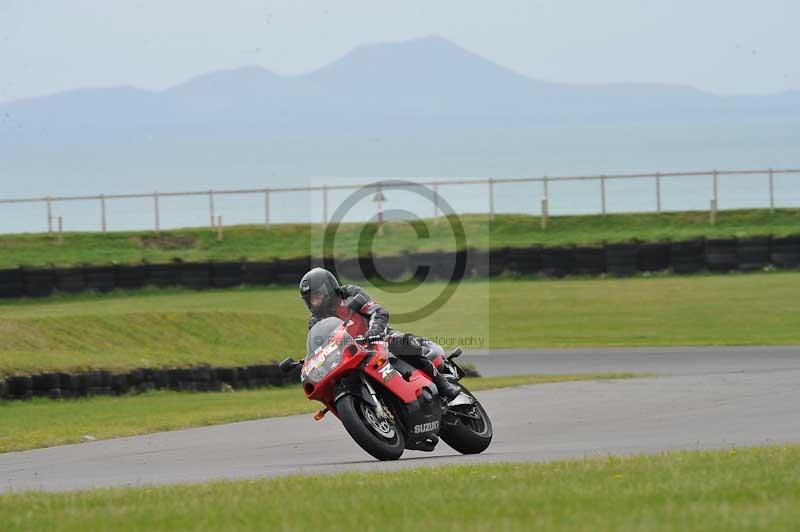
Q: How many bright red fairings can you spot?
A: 1